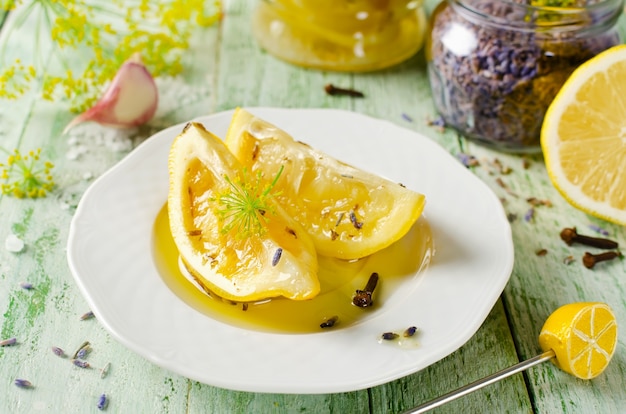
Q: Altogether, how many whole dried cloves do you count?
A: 4